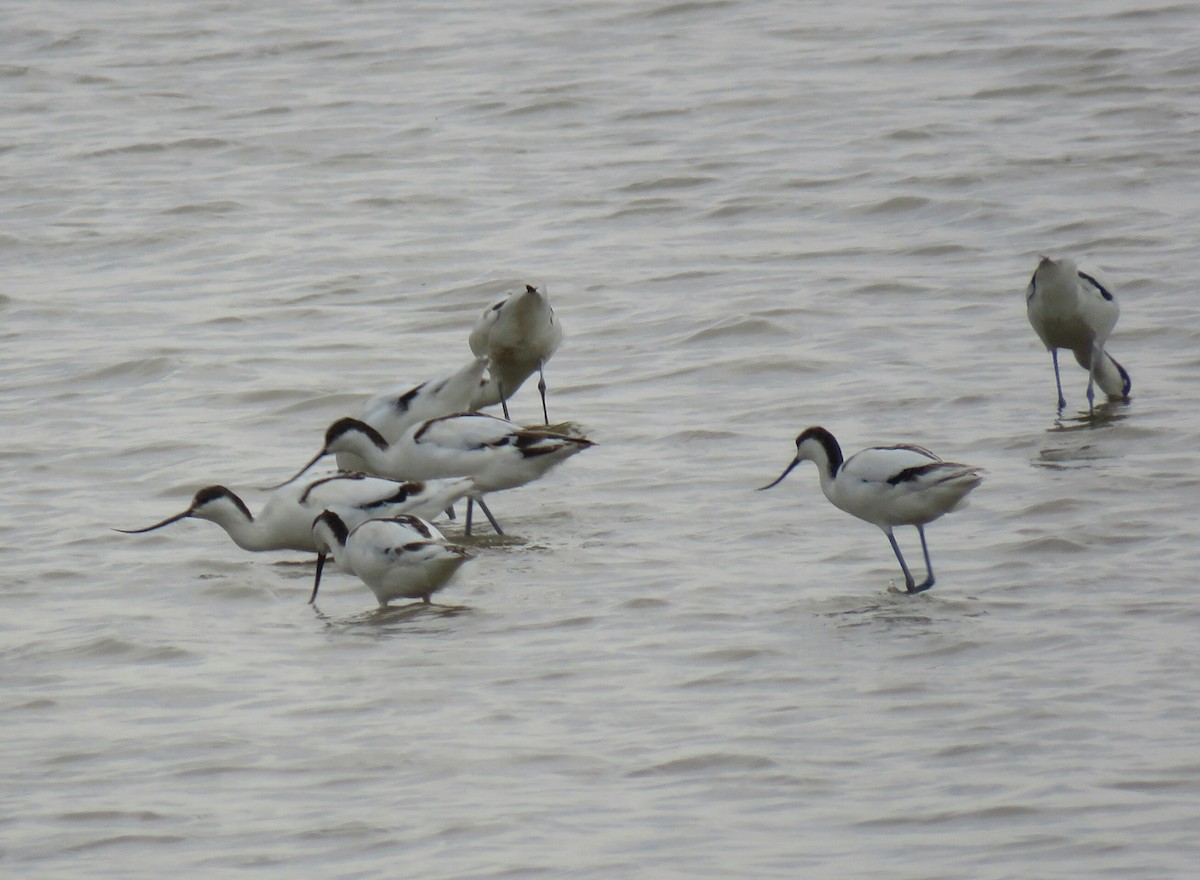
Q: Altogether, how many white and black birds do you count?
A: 7